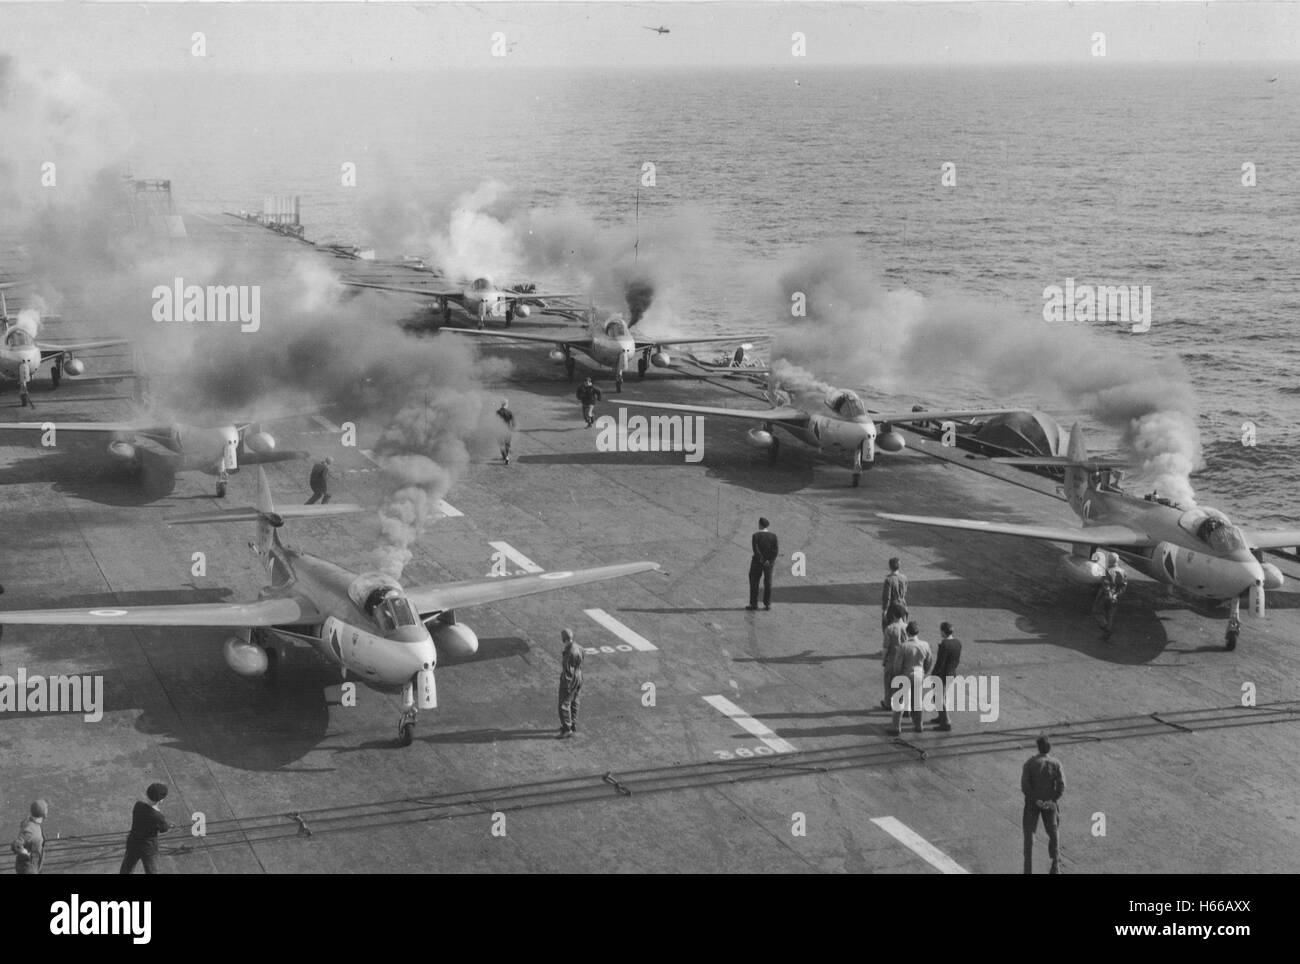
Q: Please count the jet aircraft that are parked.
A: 7